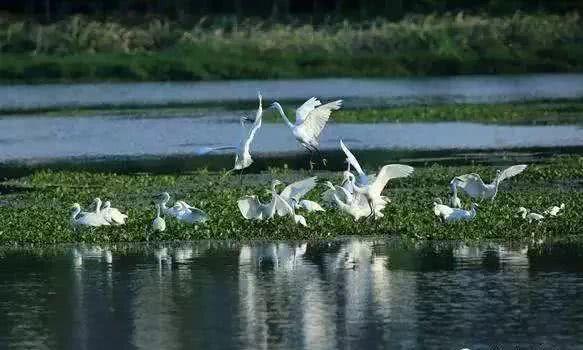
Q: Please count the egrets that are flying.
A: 2